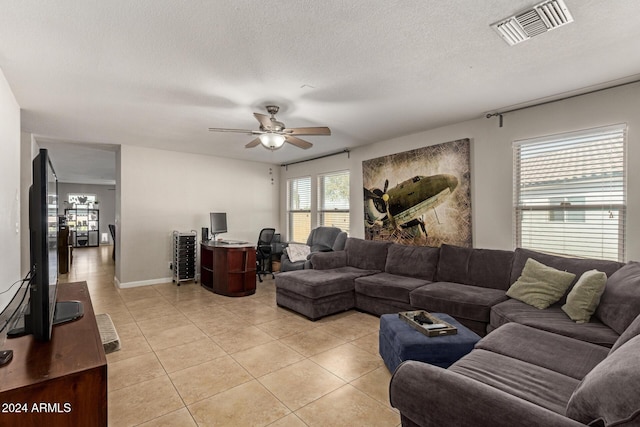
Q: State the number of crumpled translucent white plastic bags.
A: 0